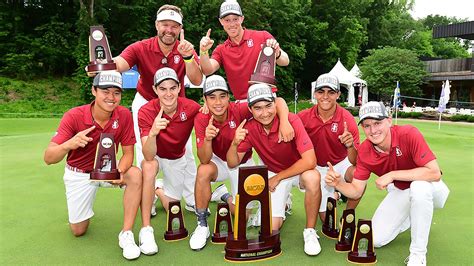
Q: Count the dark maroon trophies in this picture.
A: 9